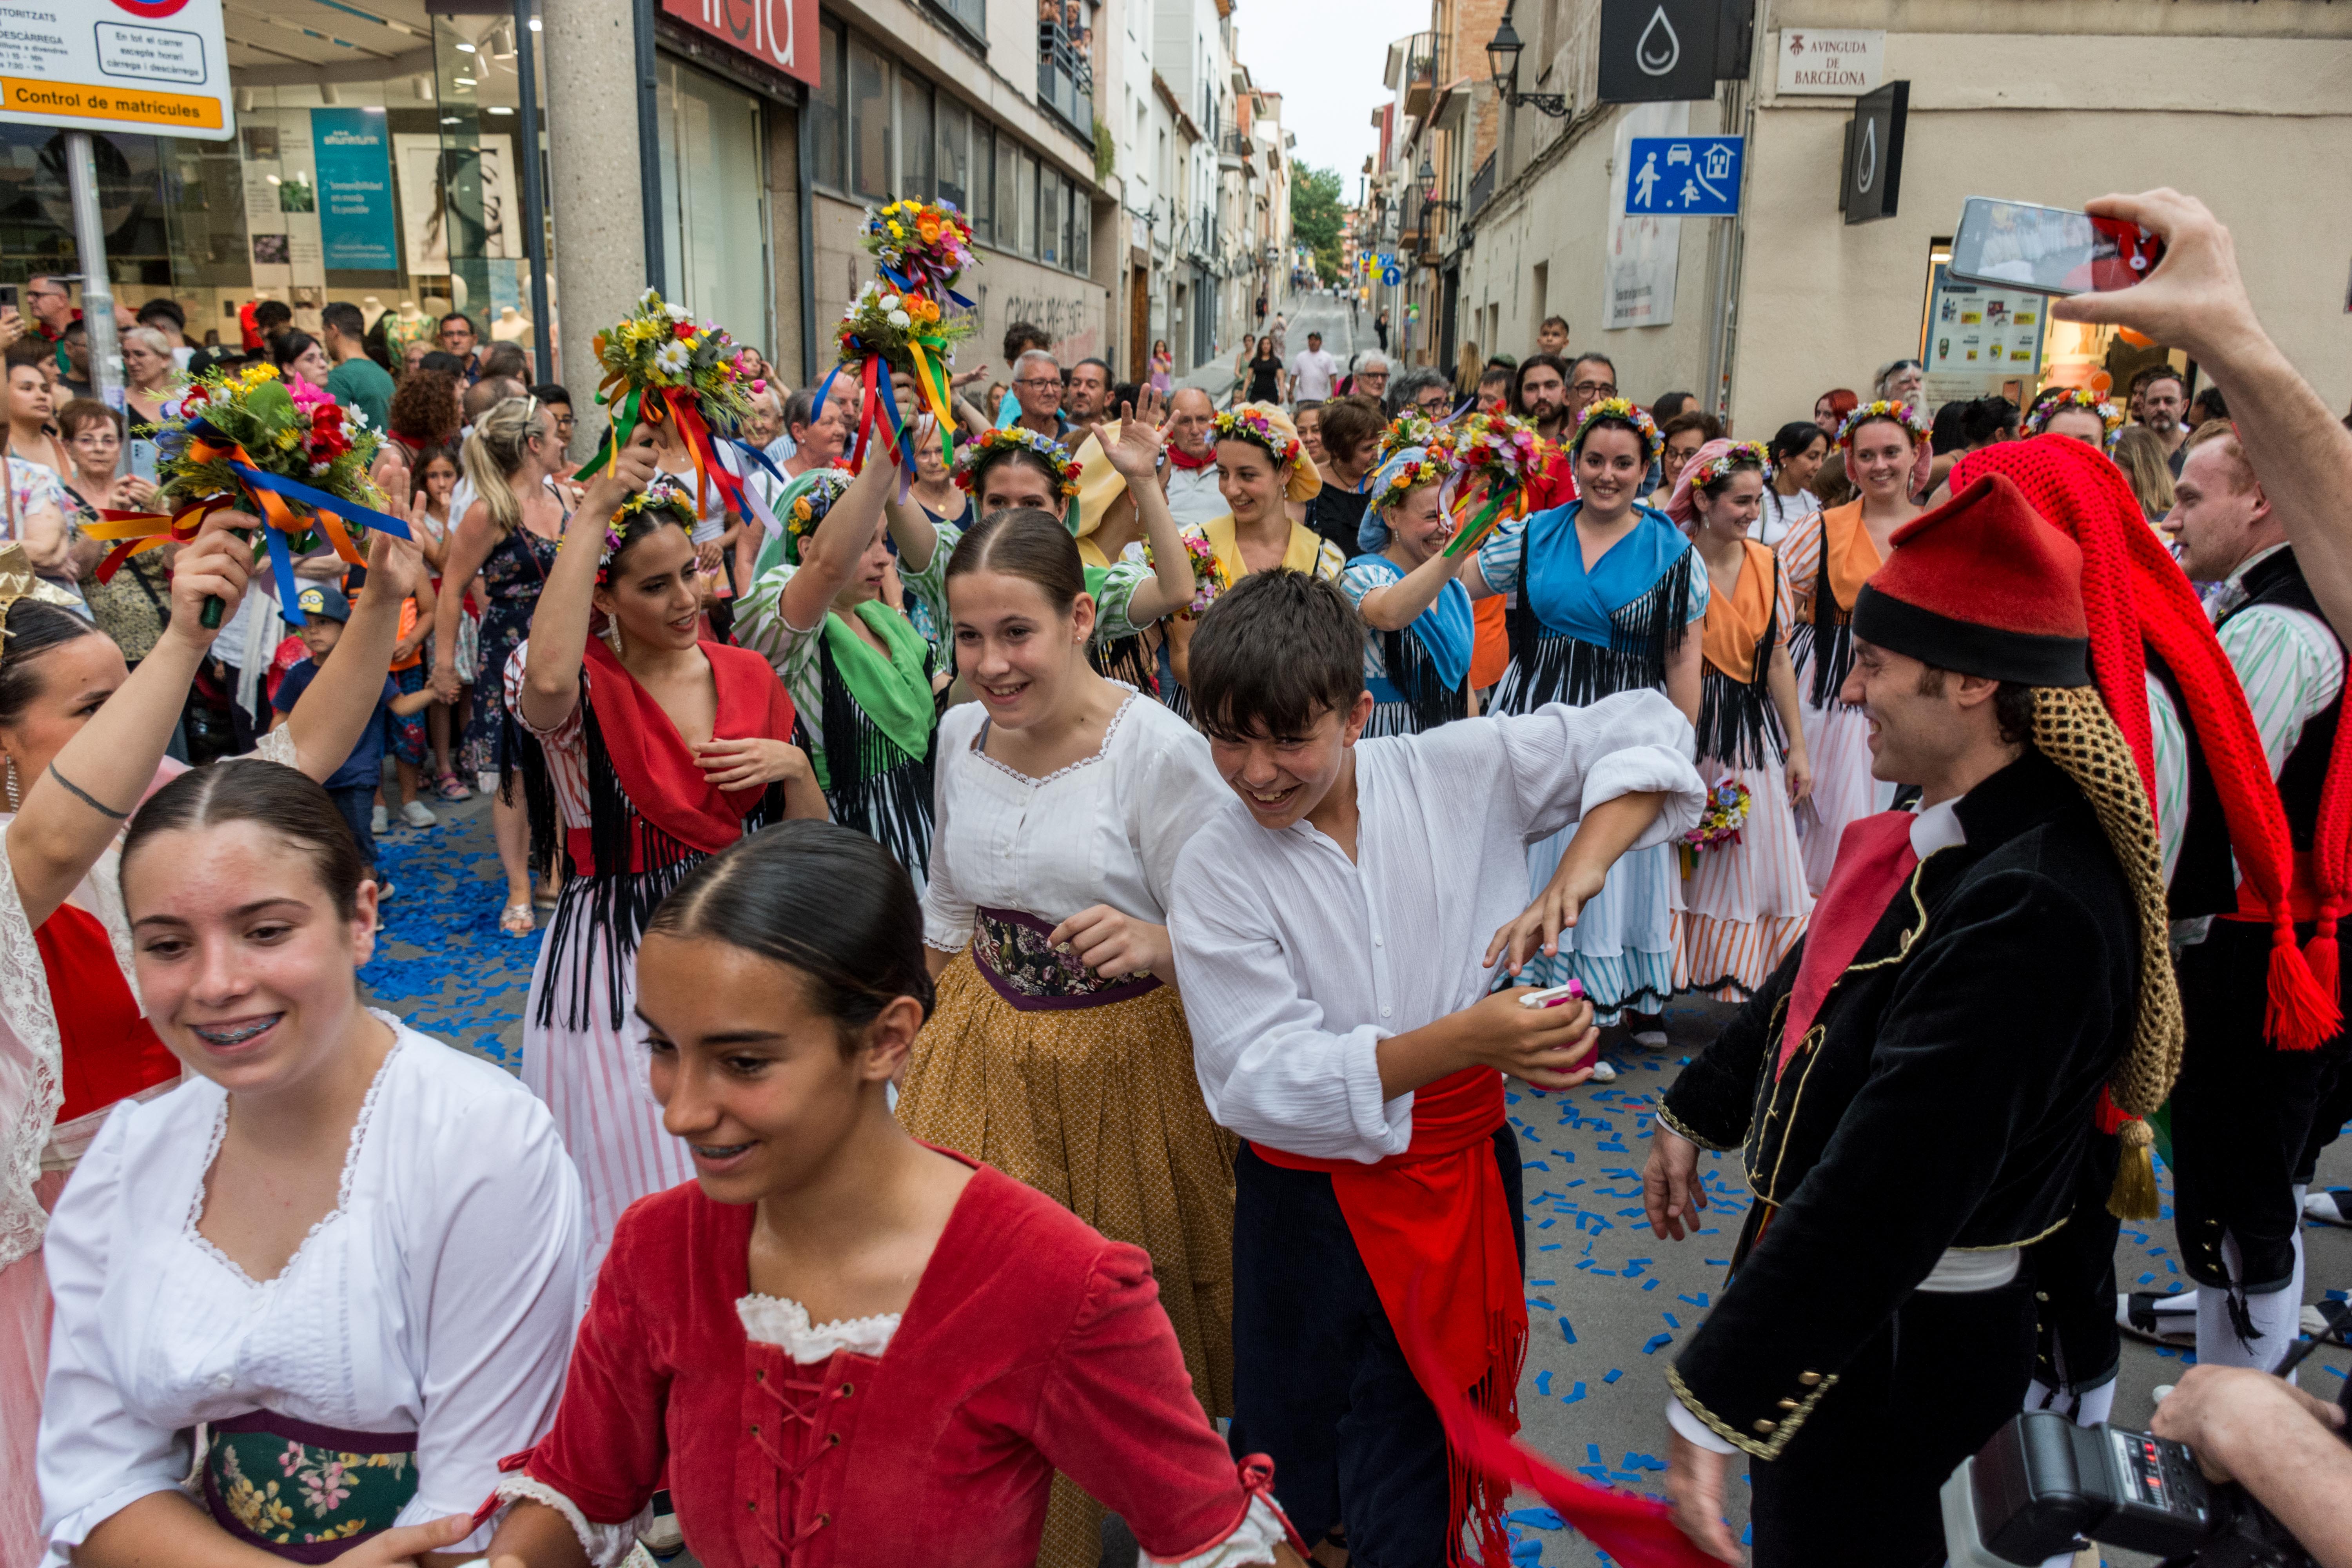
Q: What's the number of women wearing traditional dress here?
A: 14